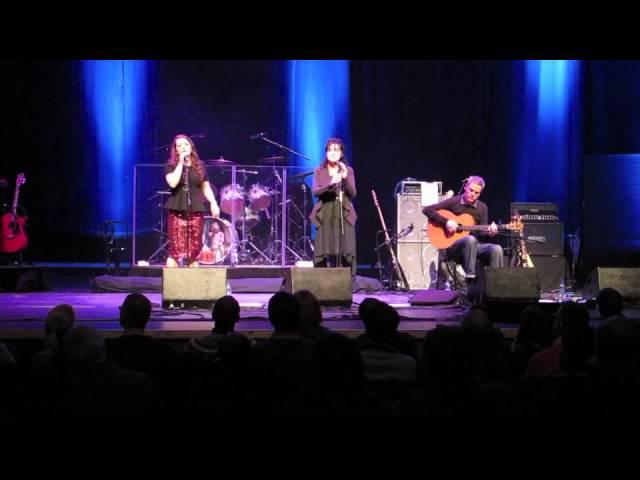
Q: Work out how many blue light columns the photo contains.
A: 3